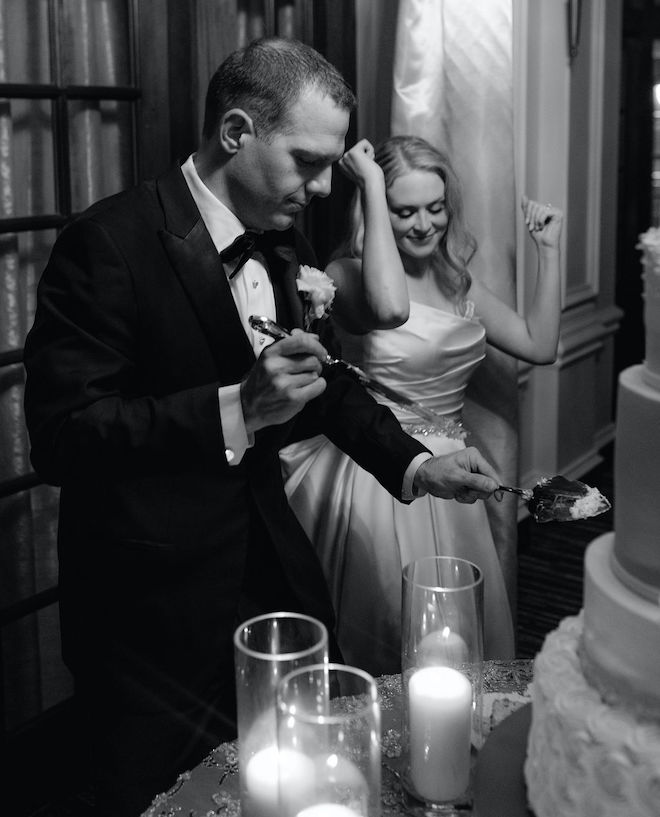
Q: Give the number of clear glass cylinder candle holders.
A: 3